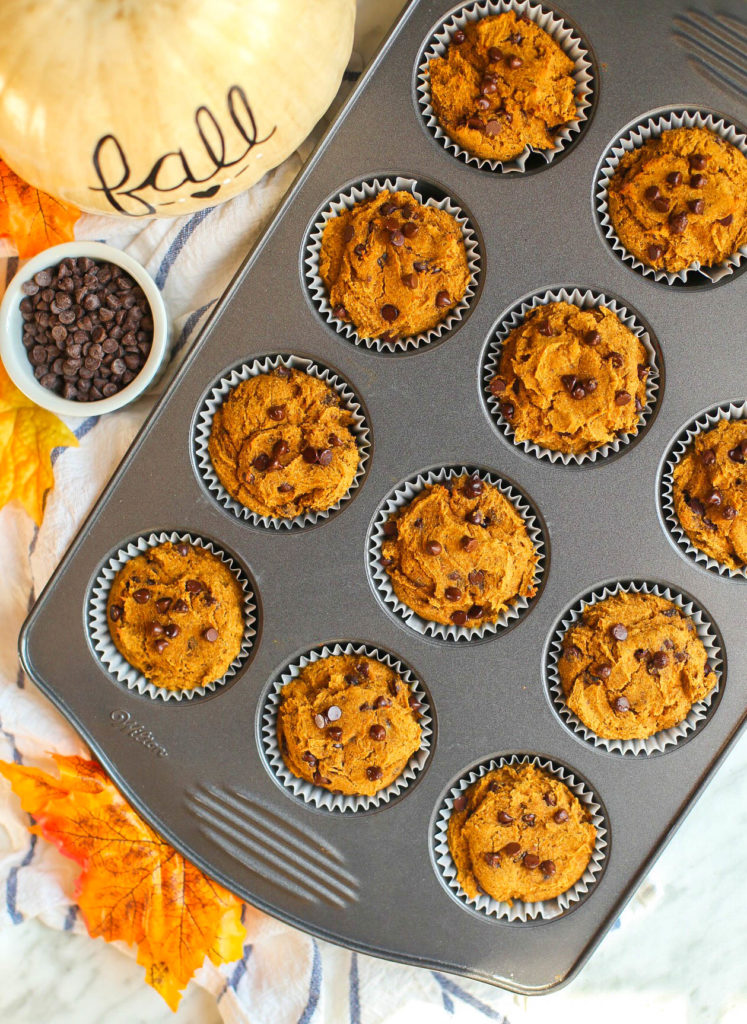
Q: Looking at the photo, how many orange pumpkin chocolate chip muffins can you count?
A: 11